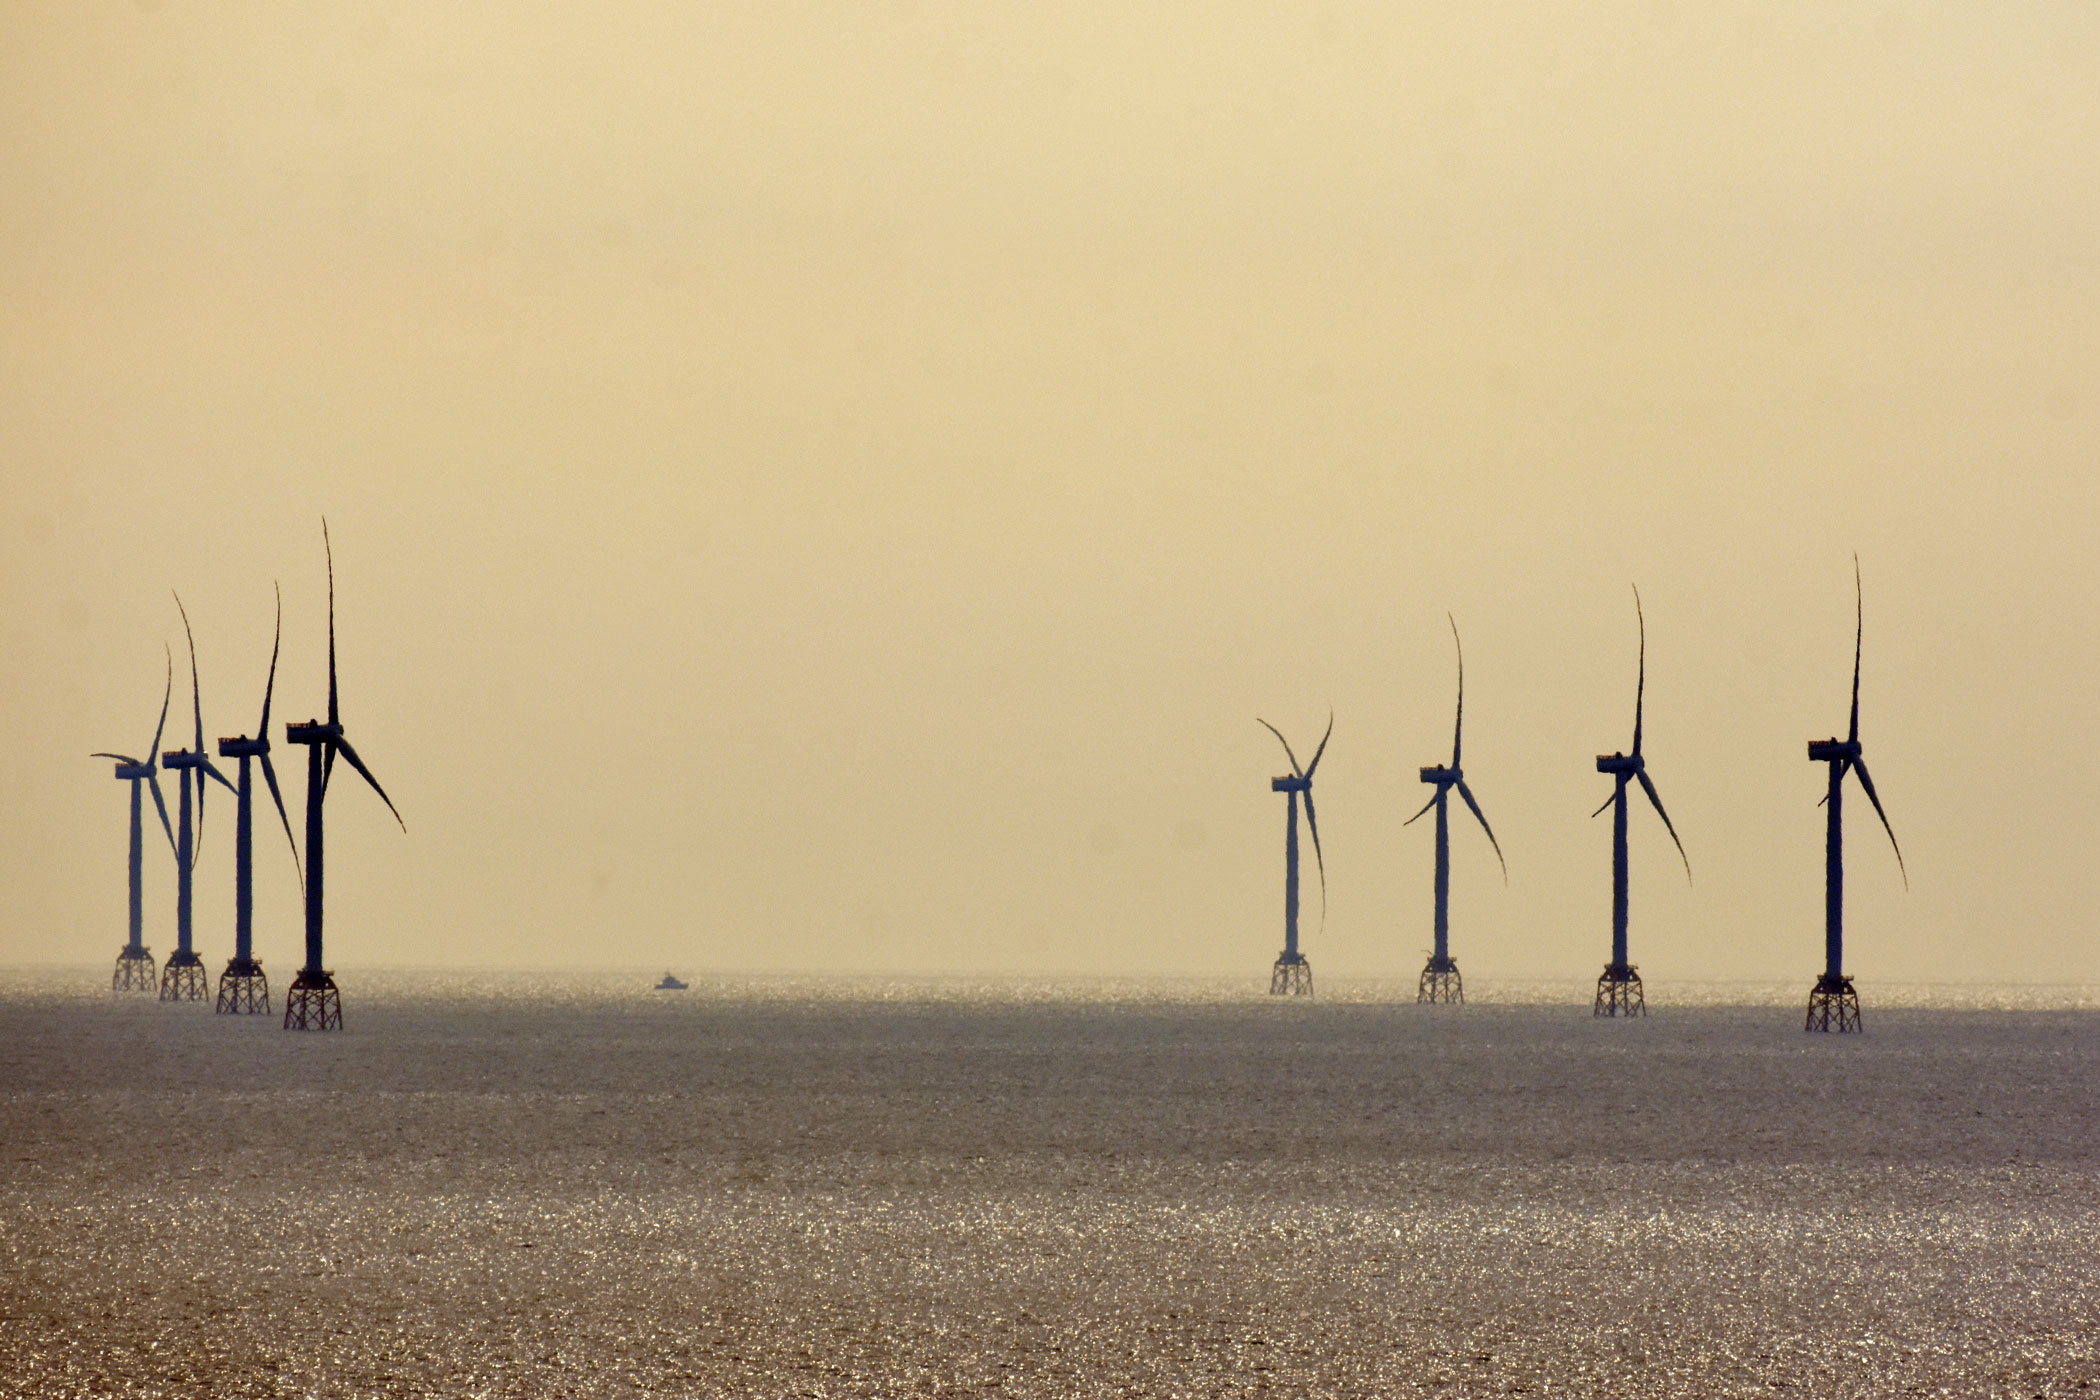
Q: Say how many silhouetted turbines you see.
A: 8